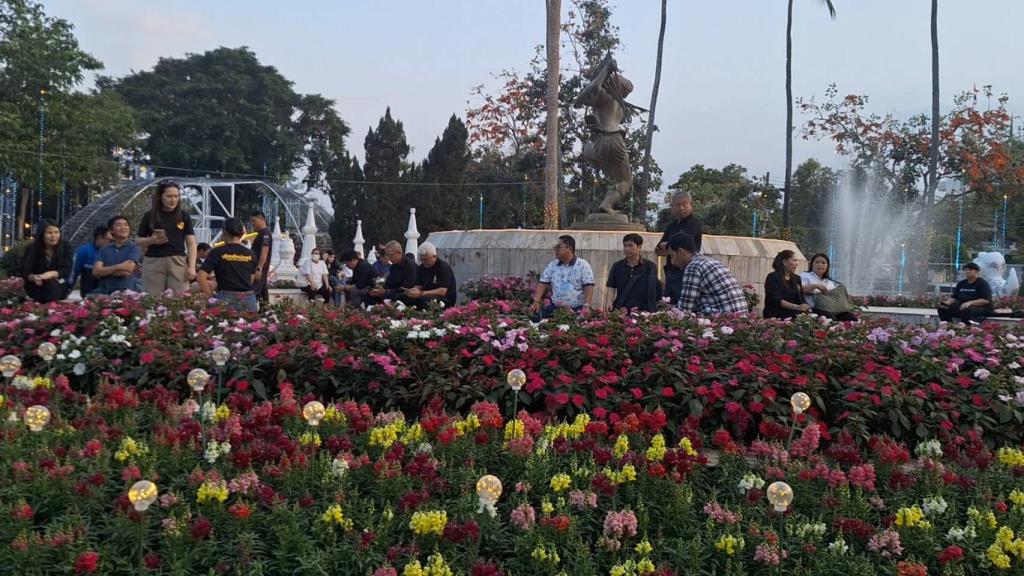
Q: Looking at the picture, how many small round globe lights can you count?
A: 11